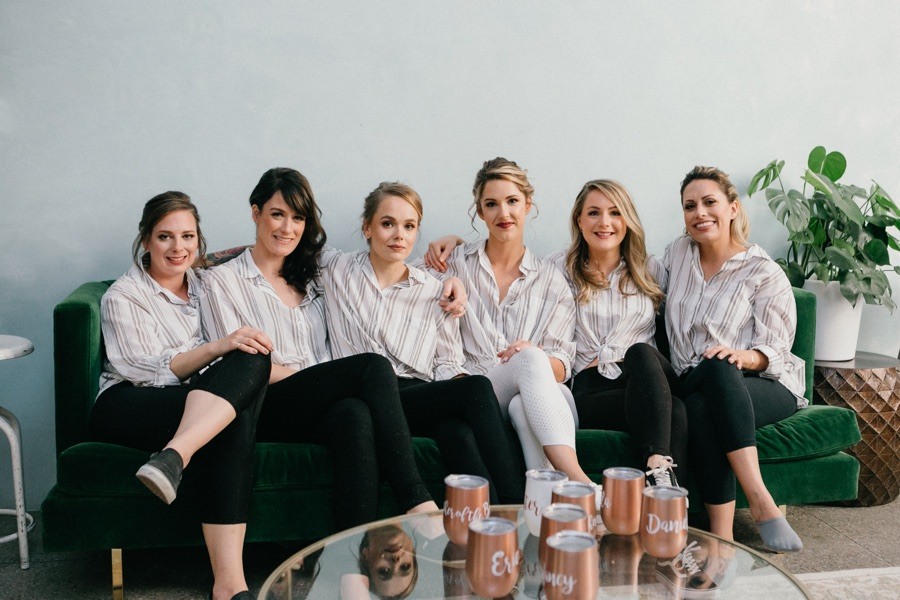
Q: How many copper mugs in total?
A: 7